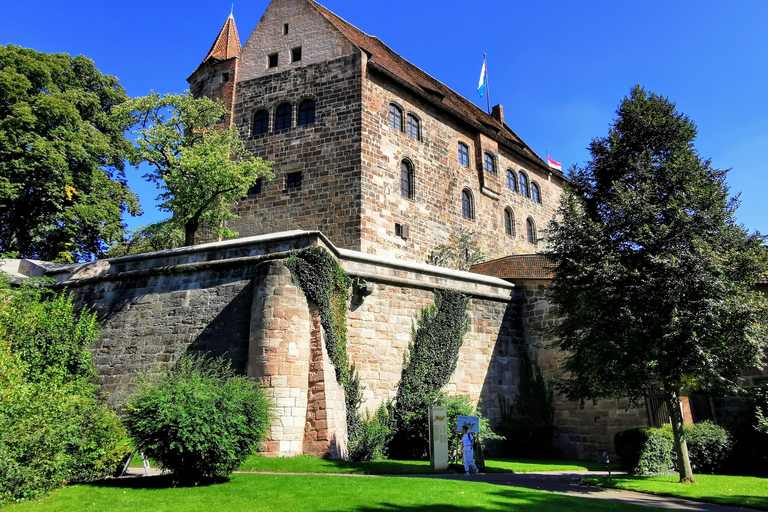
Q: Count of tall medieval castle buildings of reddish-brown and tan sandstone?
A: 1